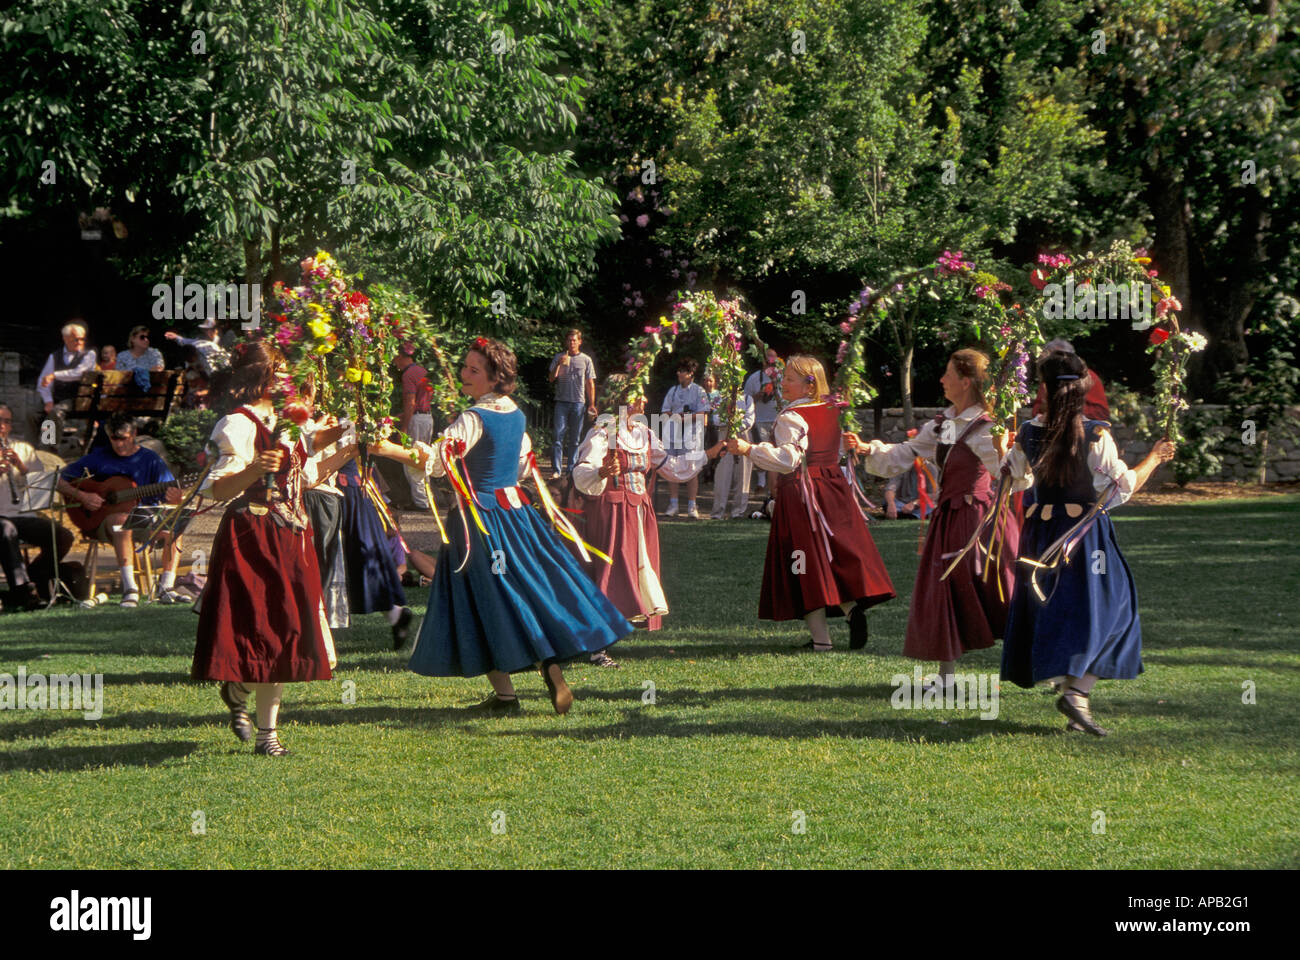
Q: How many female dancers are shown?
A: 8